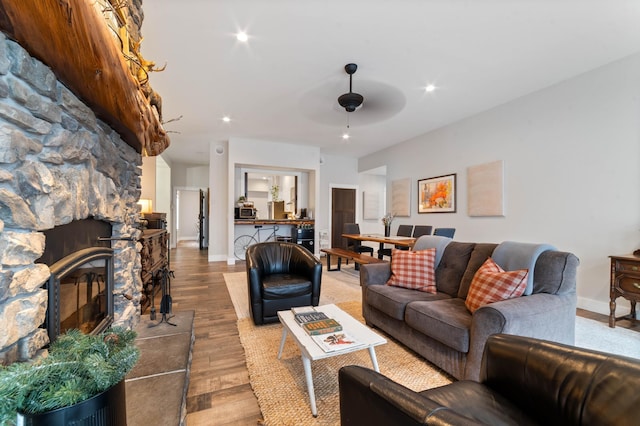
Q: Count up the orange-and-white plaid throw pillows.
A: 2